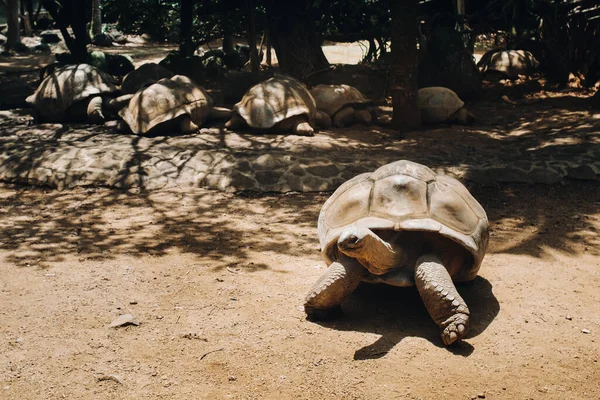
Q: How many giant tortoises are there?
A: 8